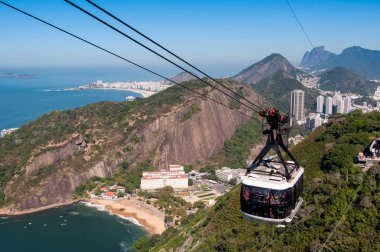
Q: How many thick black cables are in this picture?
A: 3